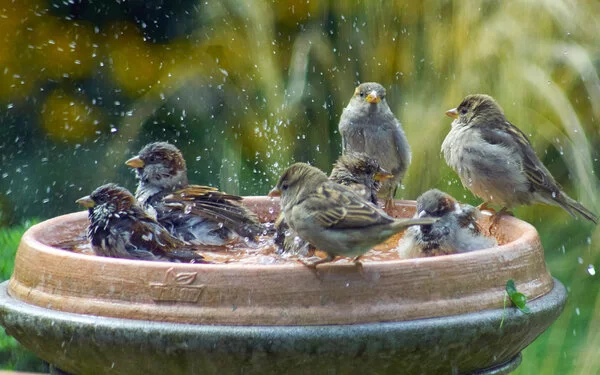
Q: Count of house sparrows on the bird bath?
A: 7